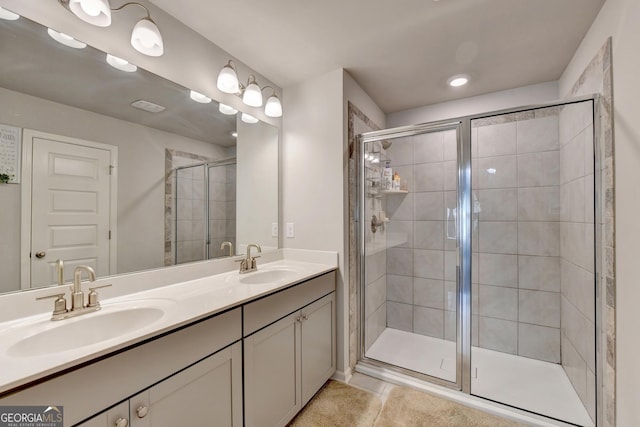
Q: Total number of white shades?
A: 5